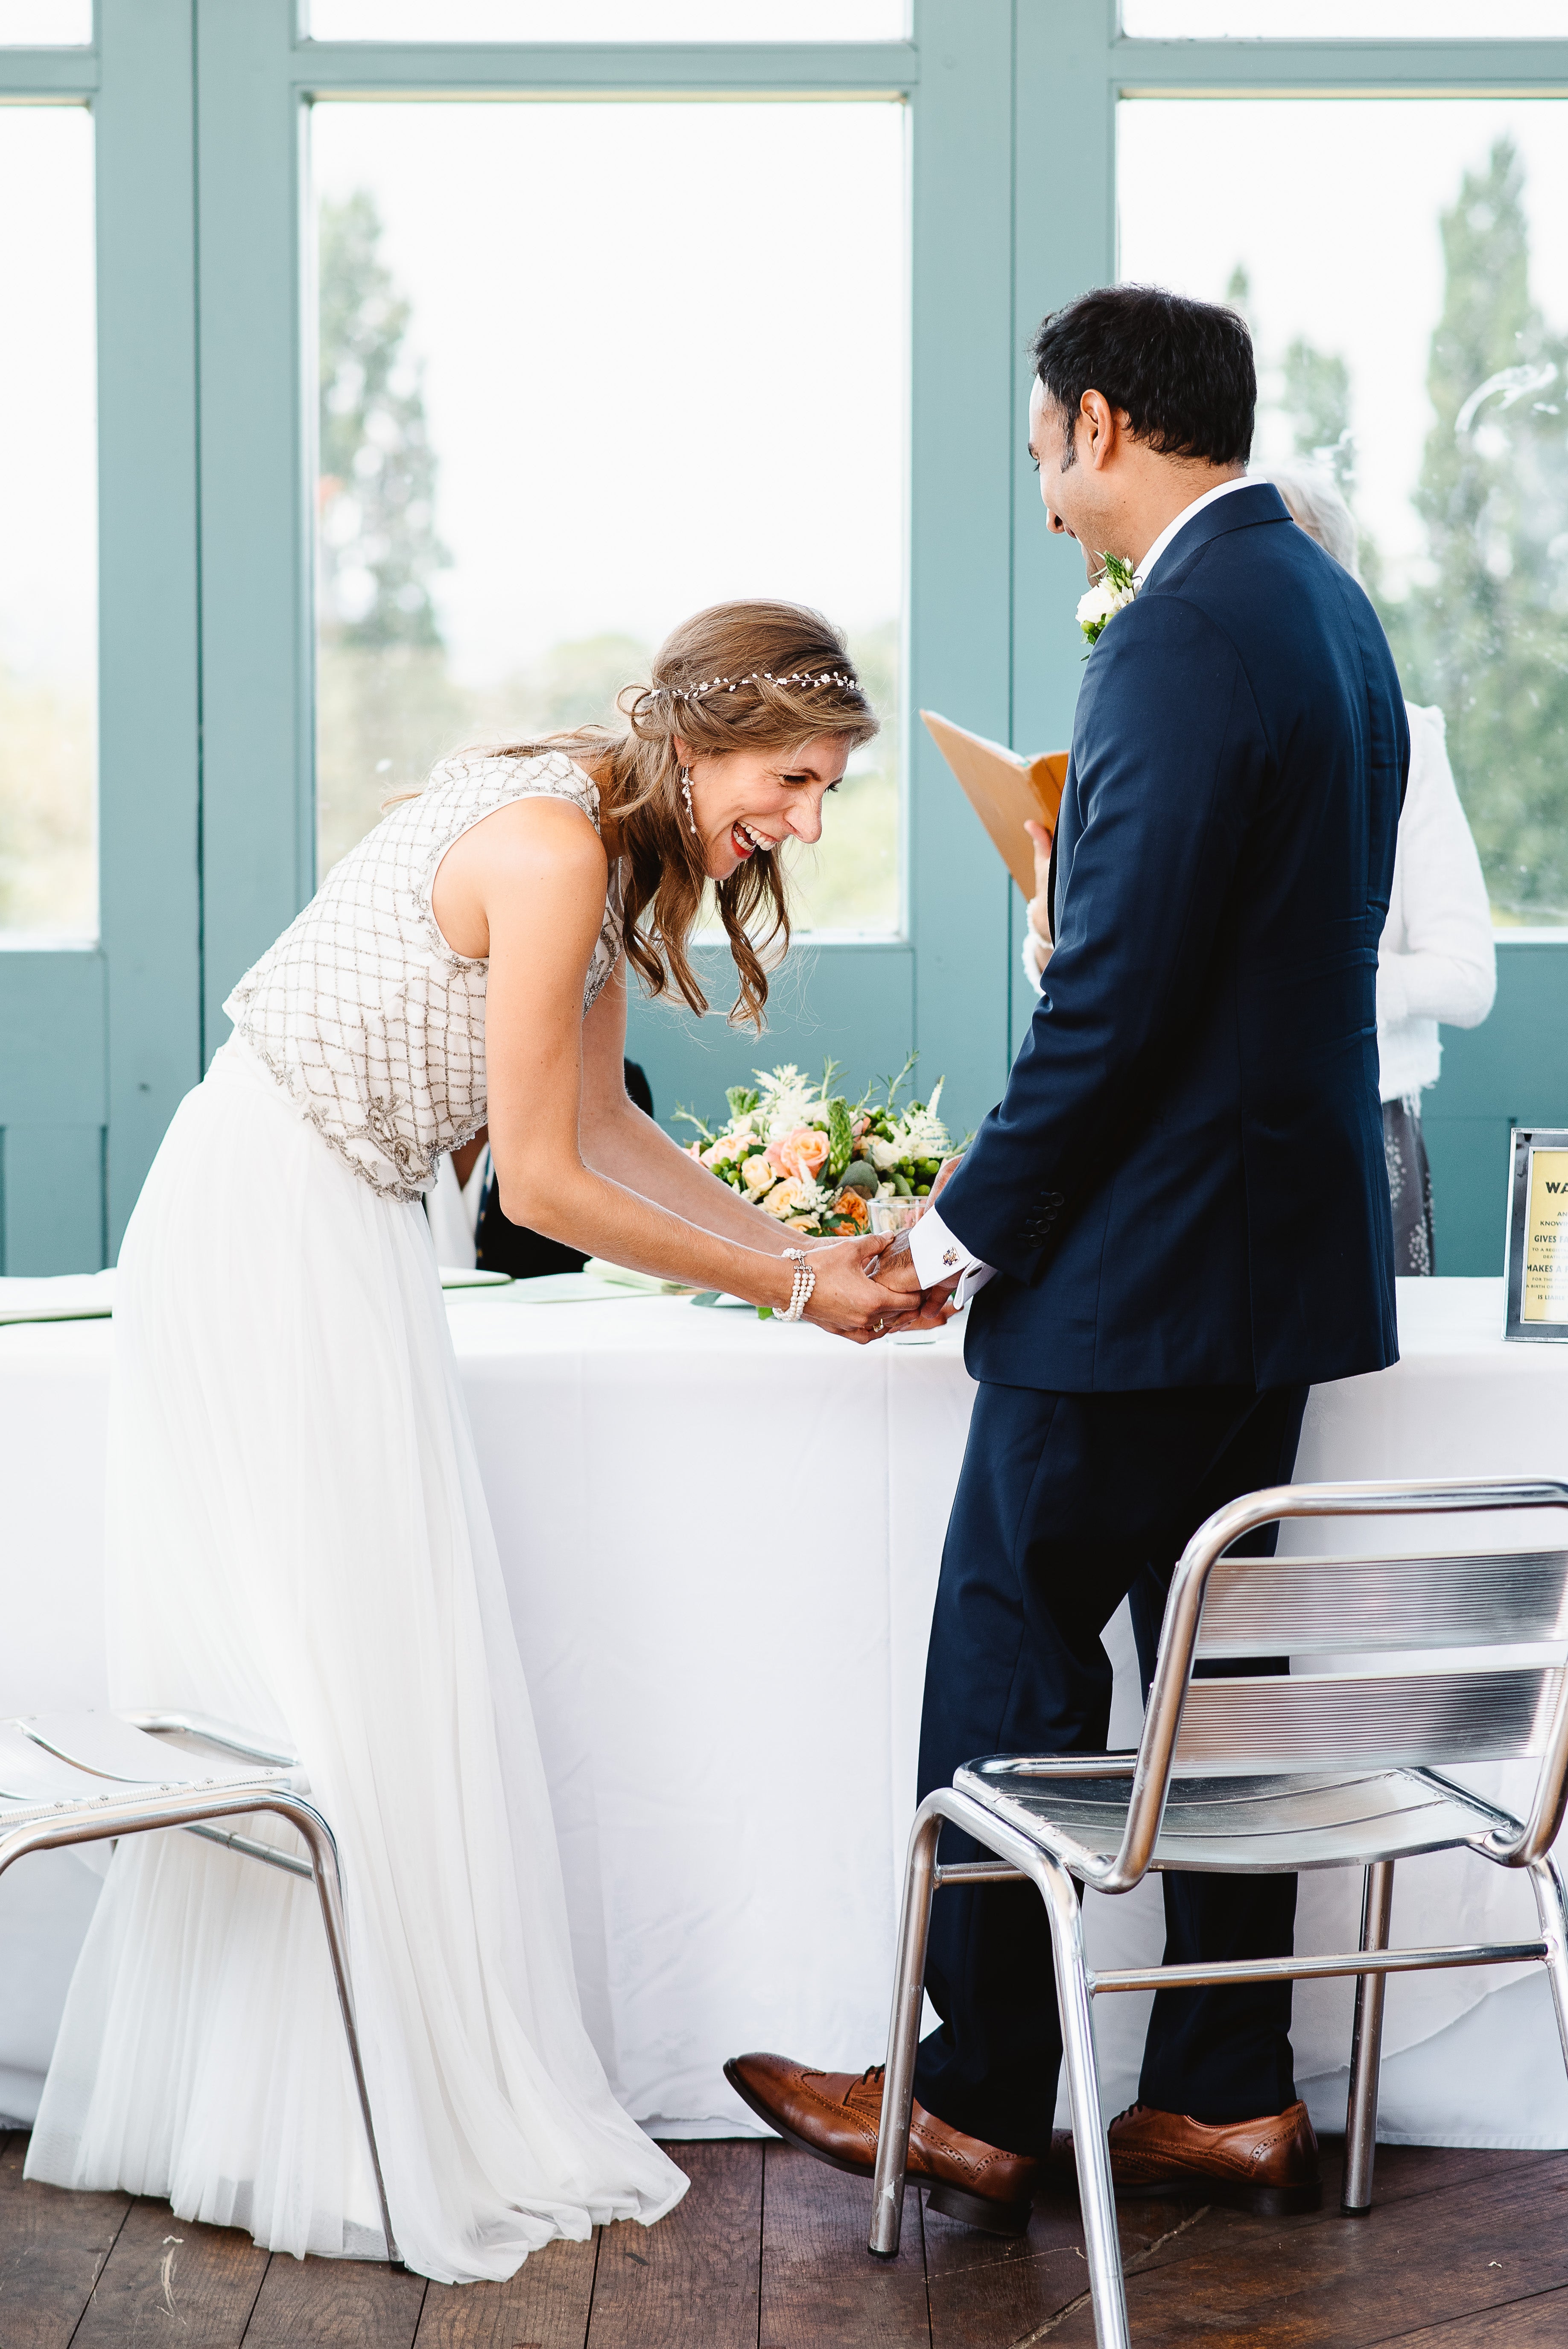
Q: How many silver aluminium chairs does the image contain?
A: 2